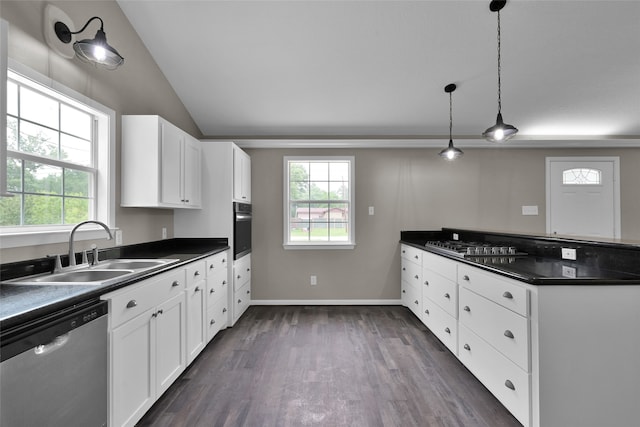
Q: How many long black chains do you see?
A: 2